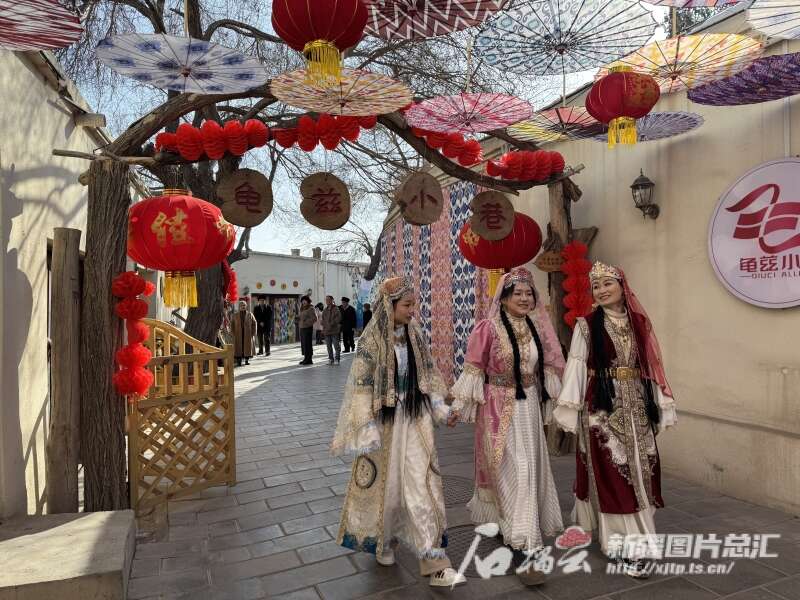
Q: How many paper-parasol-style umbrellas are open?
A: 12